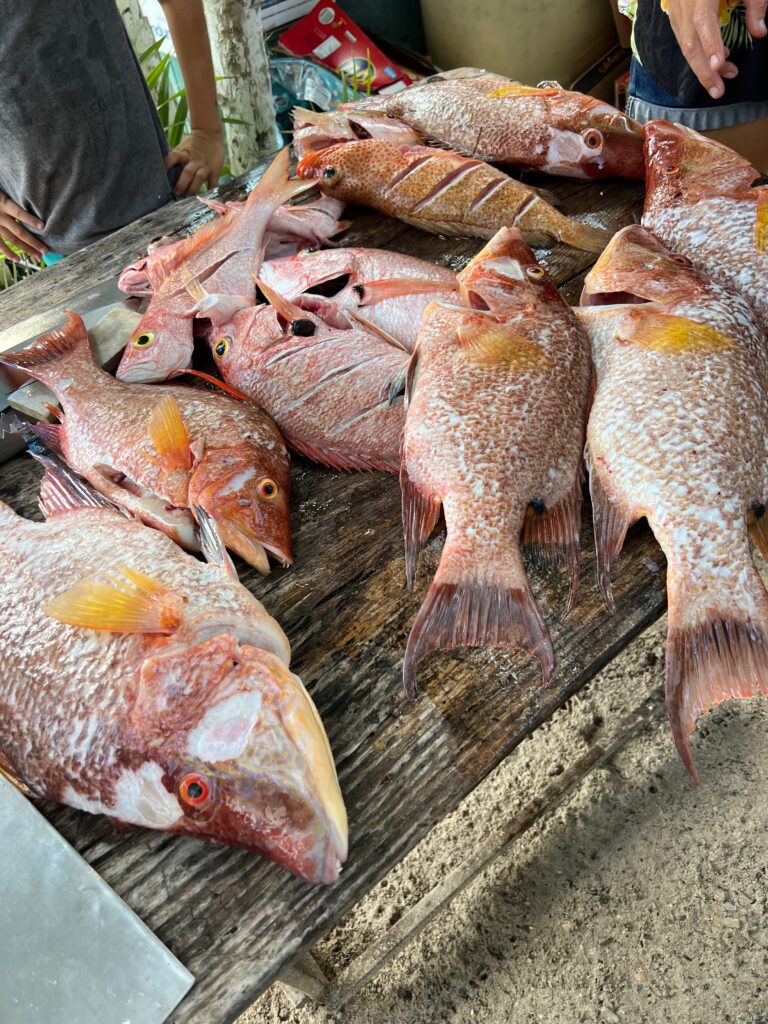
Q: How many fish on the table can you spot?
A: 12